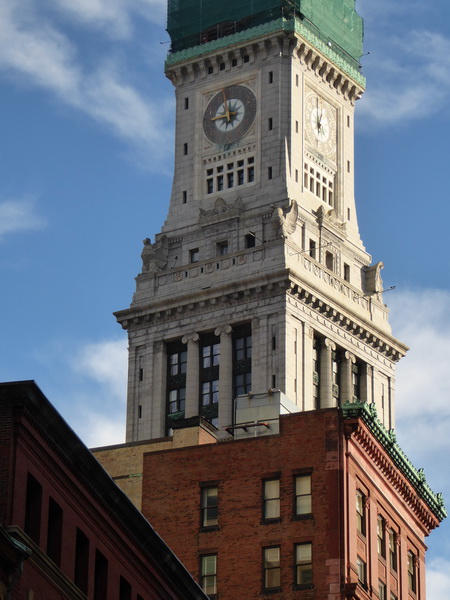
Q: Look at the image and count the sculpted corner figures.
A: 3